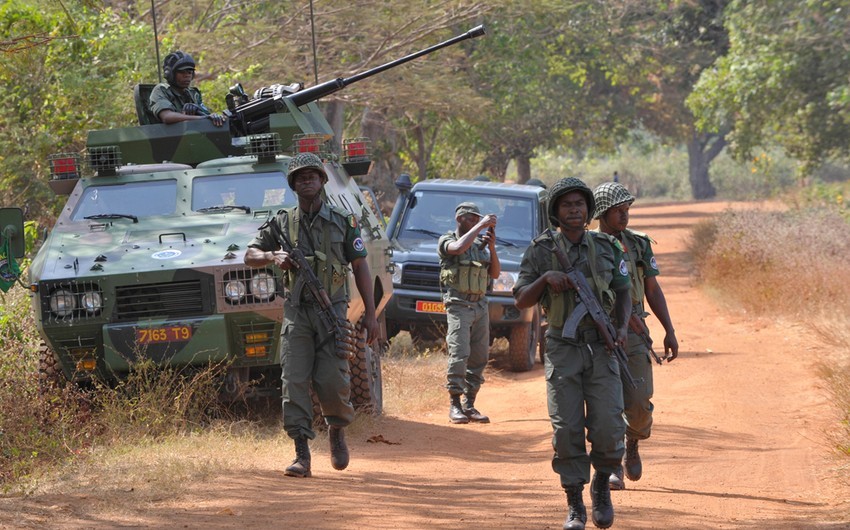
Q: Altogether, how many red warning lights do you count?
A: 3